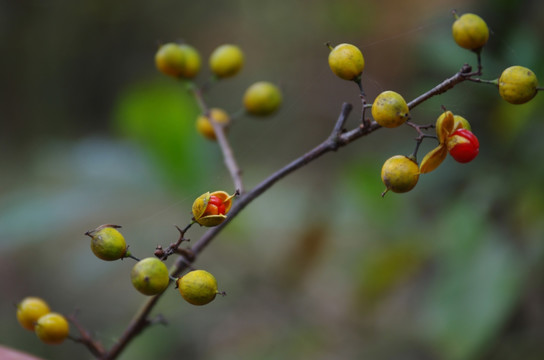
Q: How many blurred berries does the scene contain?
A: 7